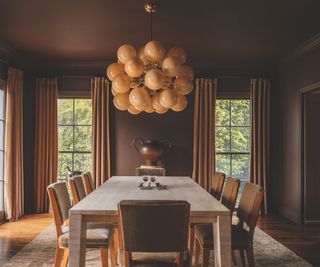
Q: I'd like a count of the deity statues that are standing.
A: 0